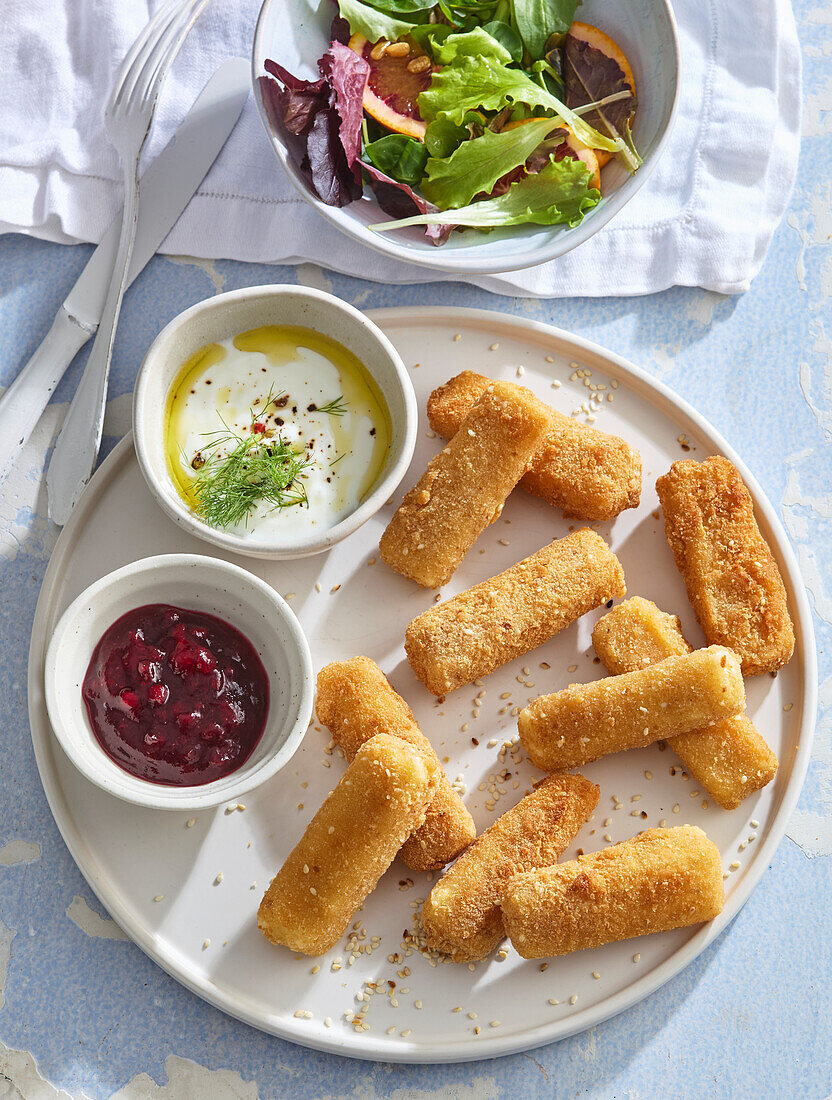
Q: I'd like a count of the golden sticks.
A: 10